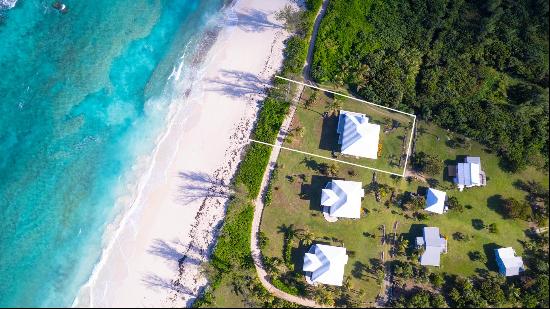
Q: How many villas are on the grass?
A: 7